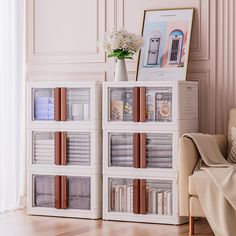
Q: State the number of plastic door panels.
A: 12